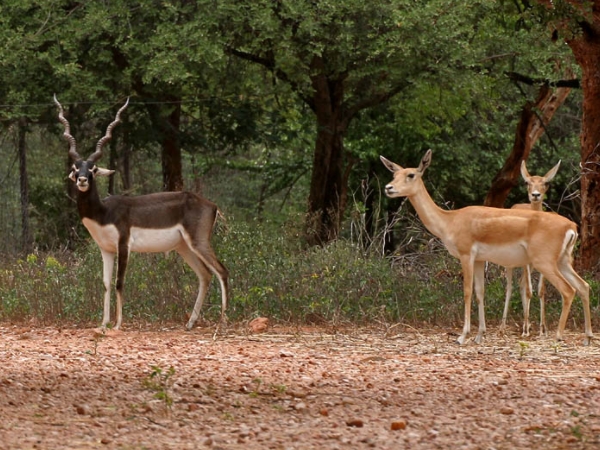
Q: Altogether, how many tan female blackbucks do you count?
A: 2